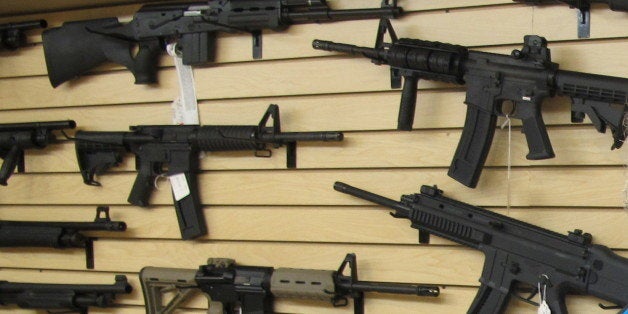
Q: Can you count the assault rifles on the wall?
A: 5